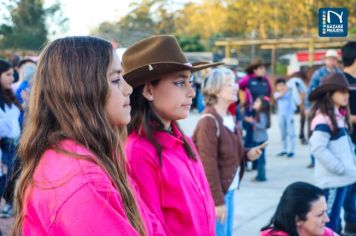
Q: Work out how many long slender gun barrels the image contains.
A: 0